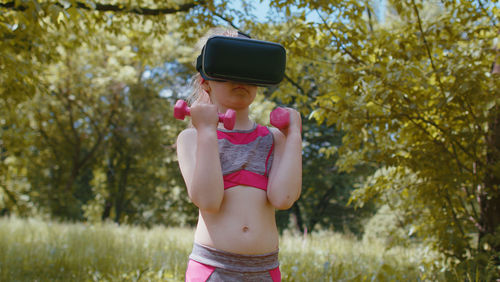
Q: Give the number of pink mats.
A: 0